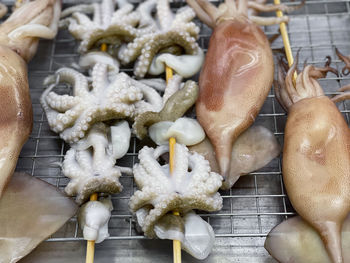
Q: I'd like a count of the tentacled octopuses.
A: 6